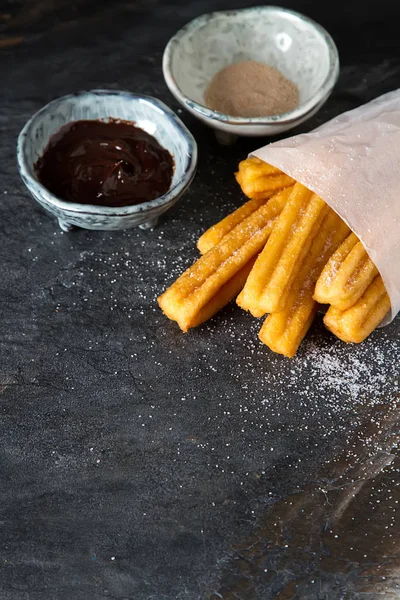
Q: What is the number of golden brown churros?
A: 7